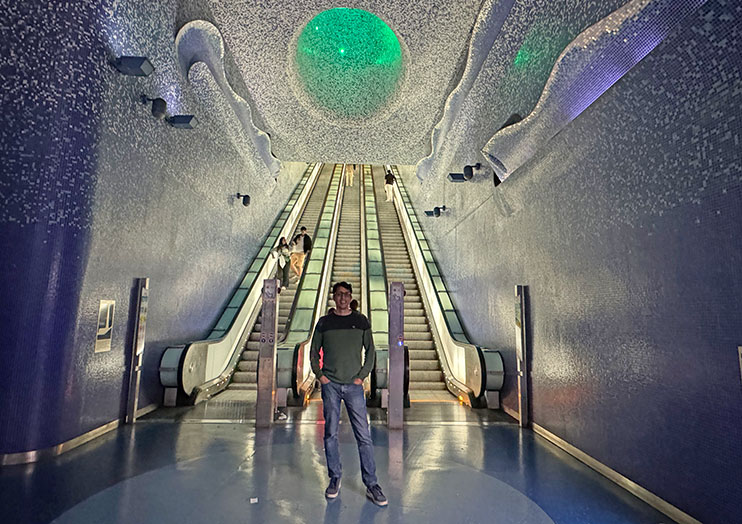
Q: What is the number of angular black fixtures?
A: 4